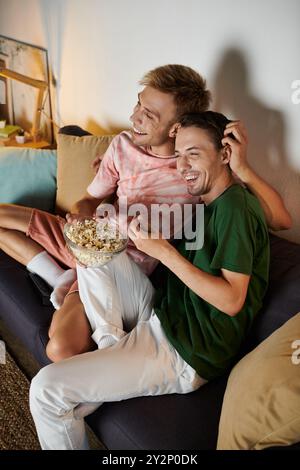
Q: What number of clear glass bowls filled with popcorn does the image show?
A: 1